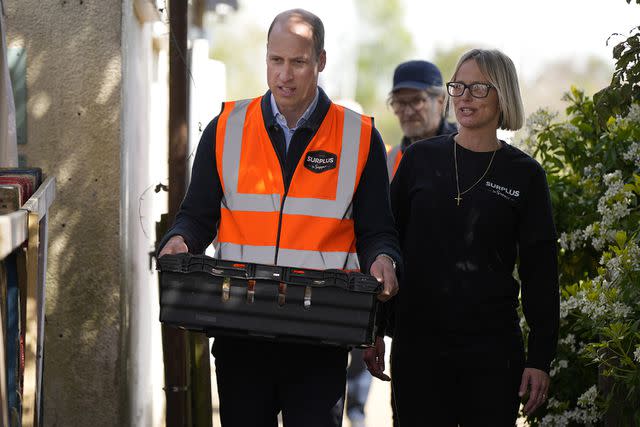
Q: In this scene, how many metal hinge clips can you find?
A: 4